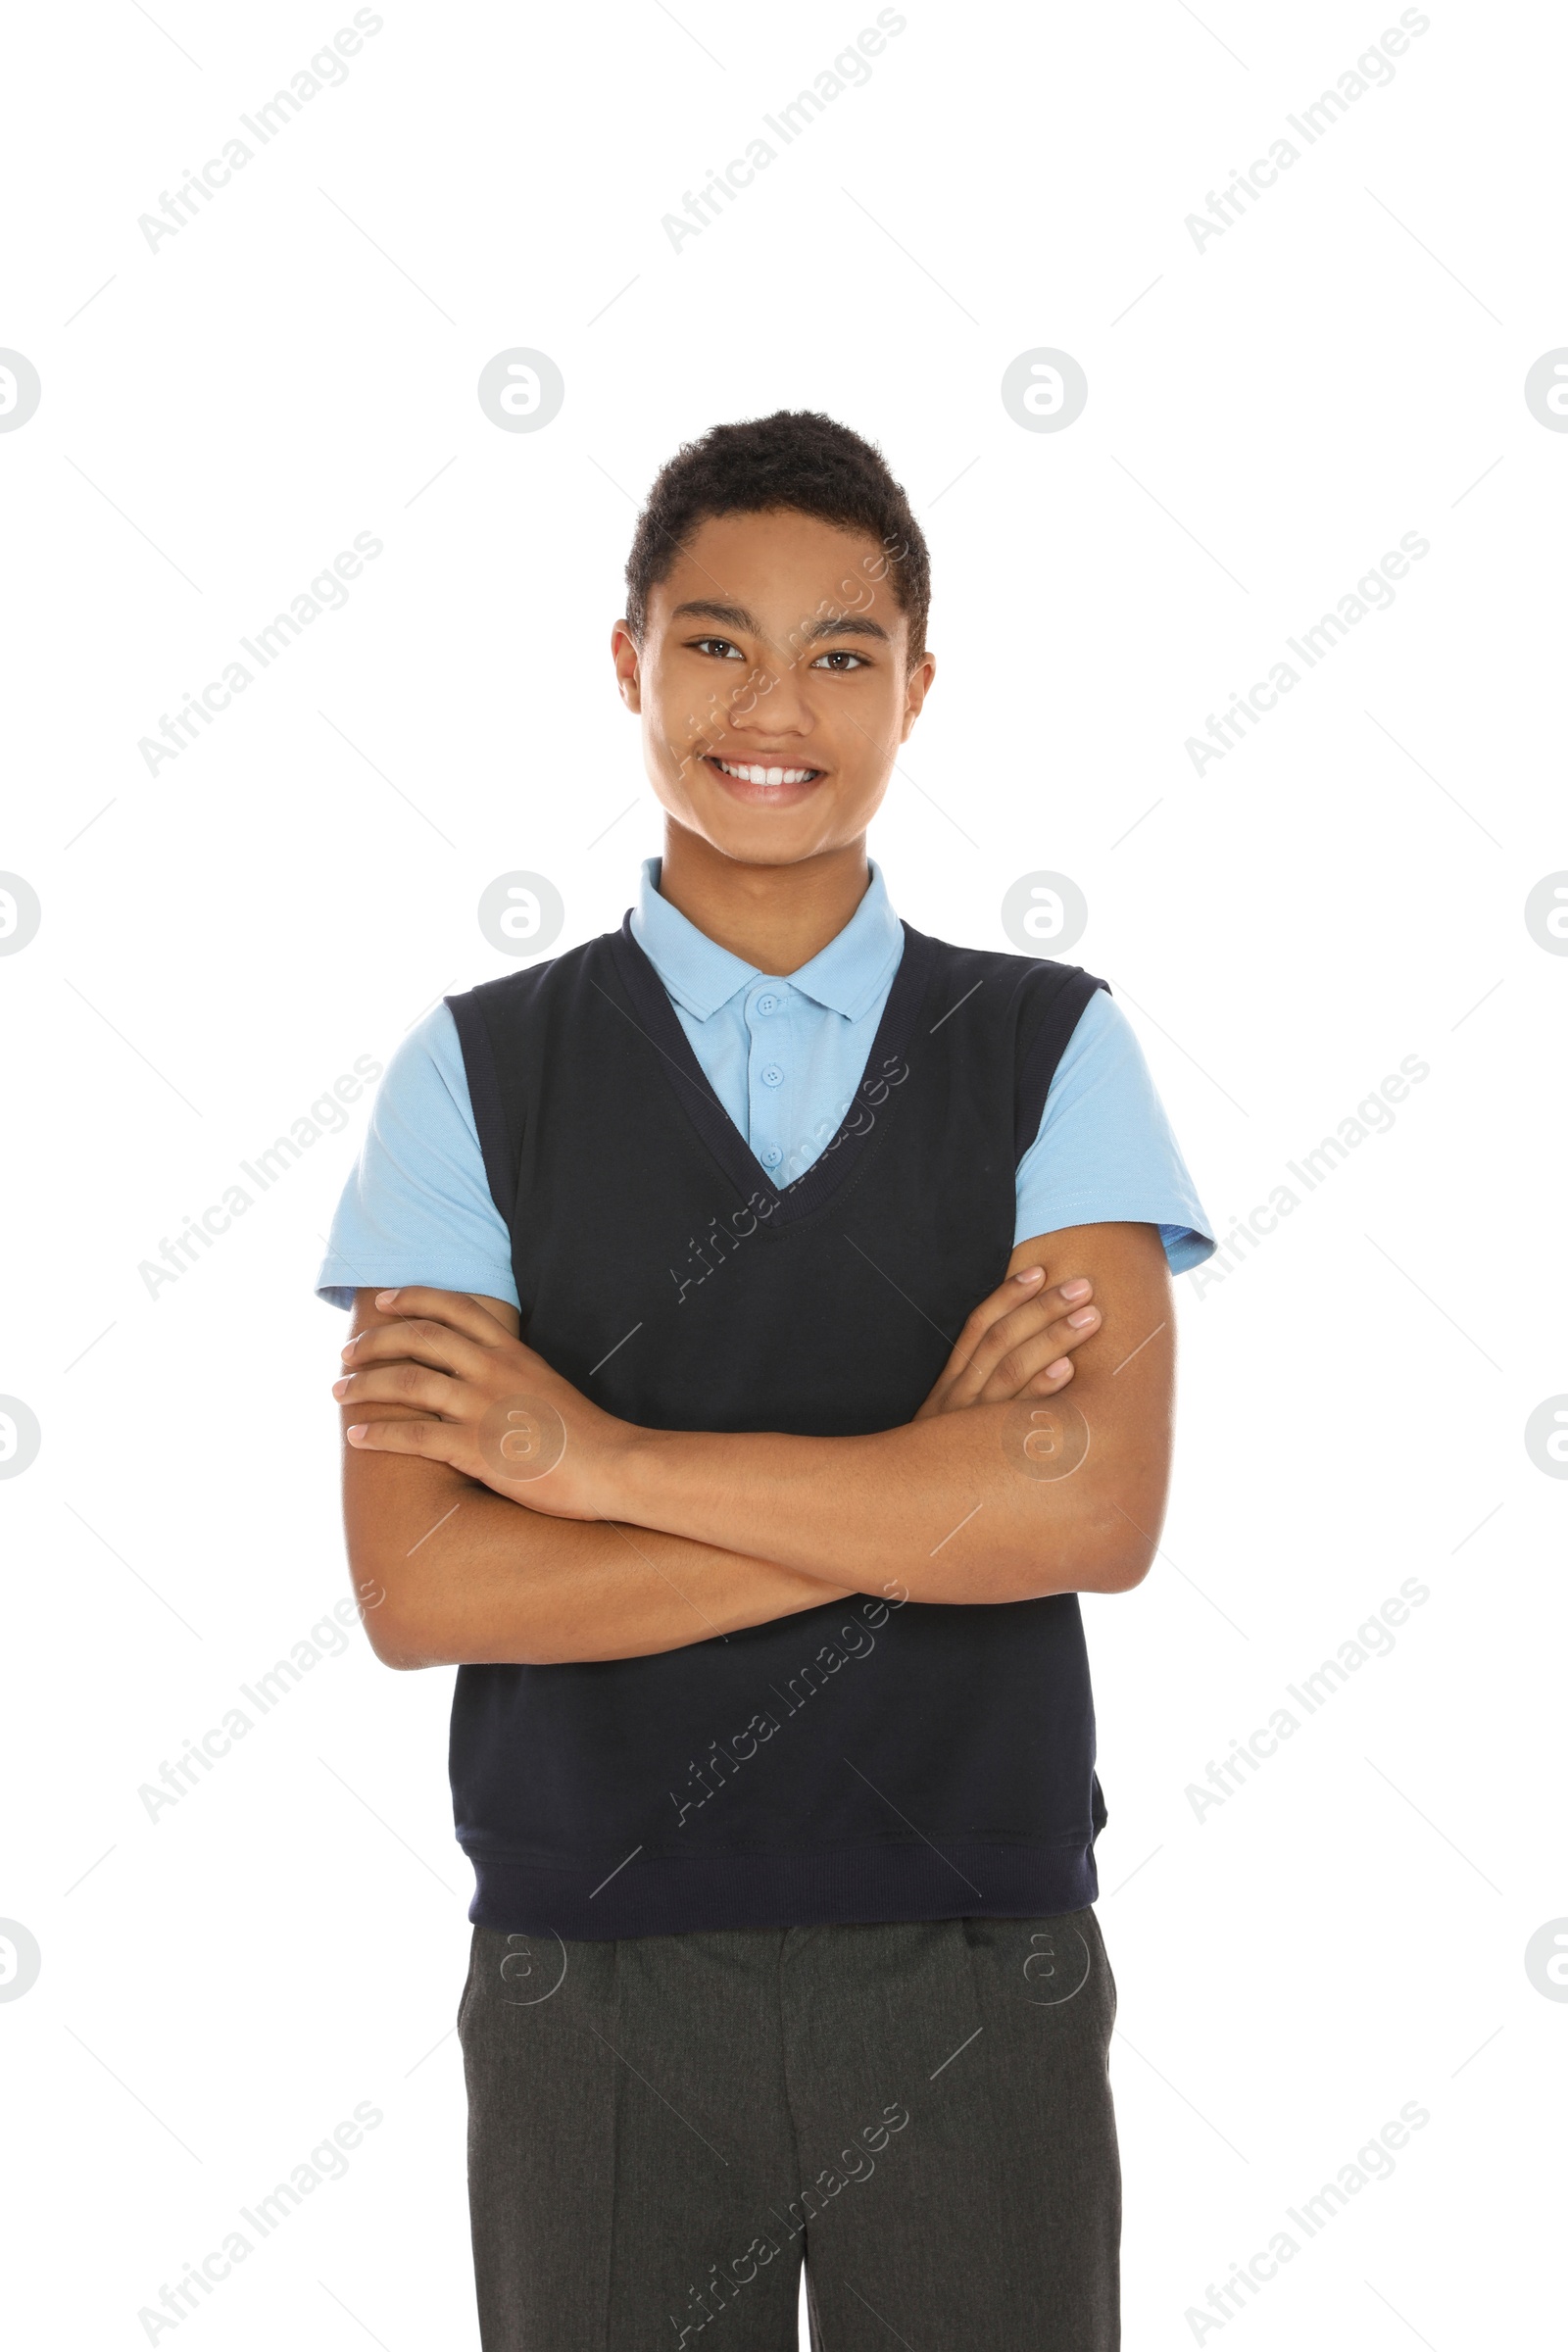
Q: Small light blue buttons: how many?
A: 3